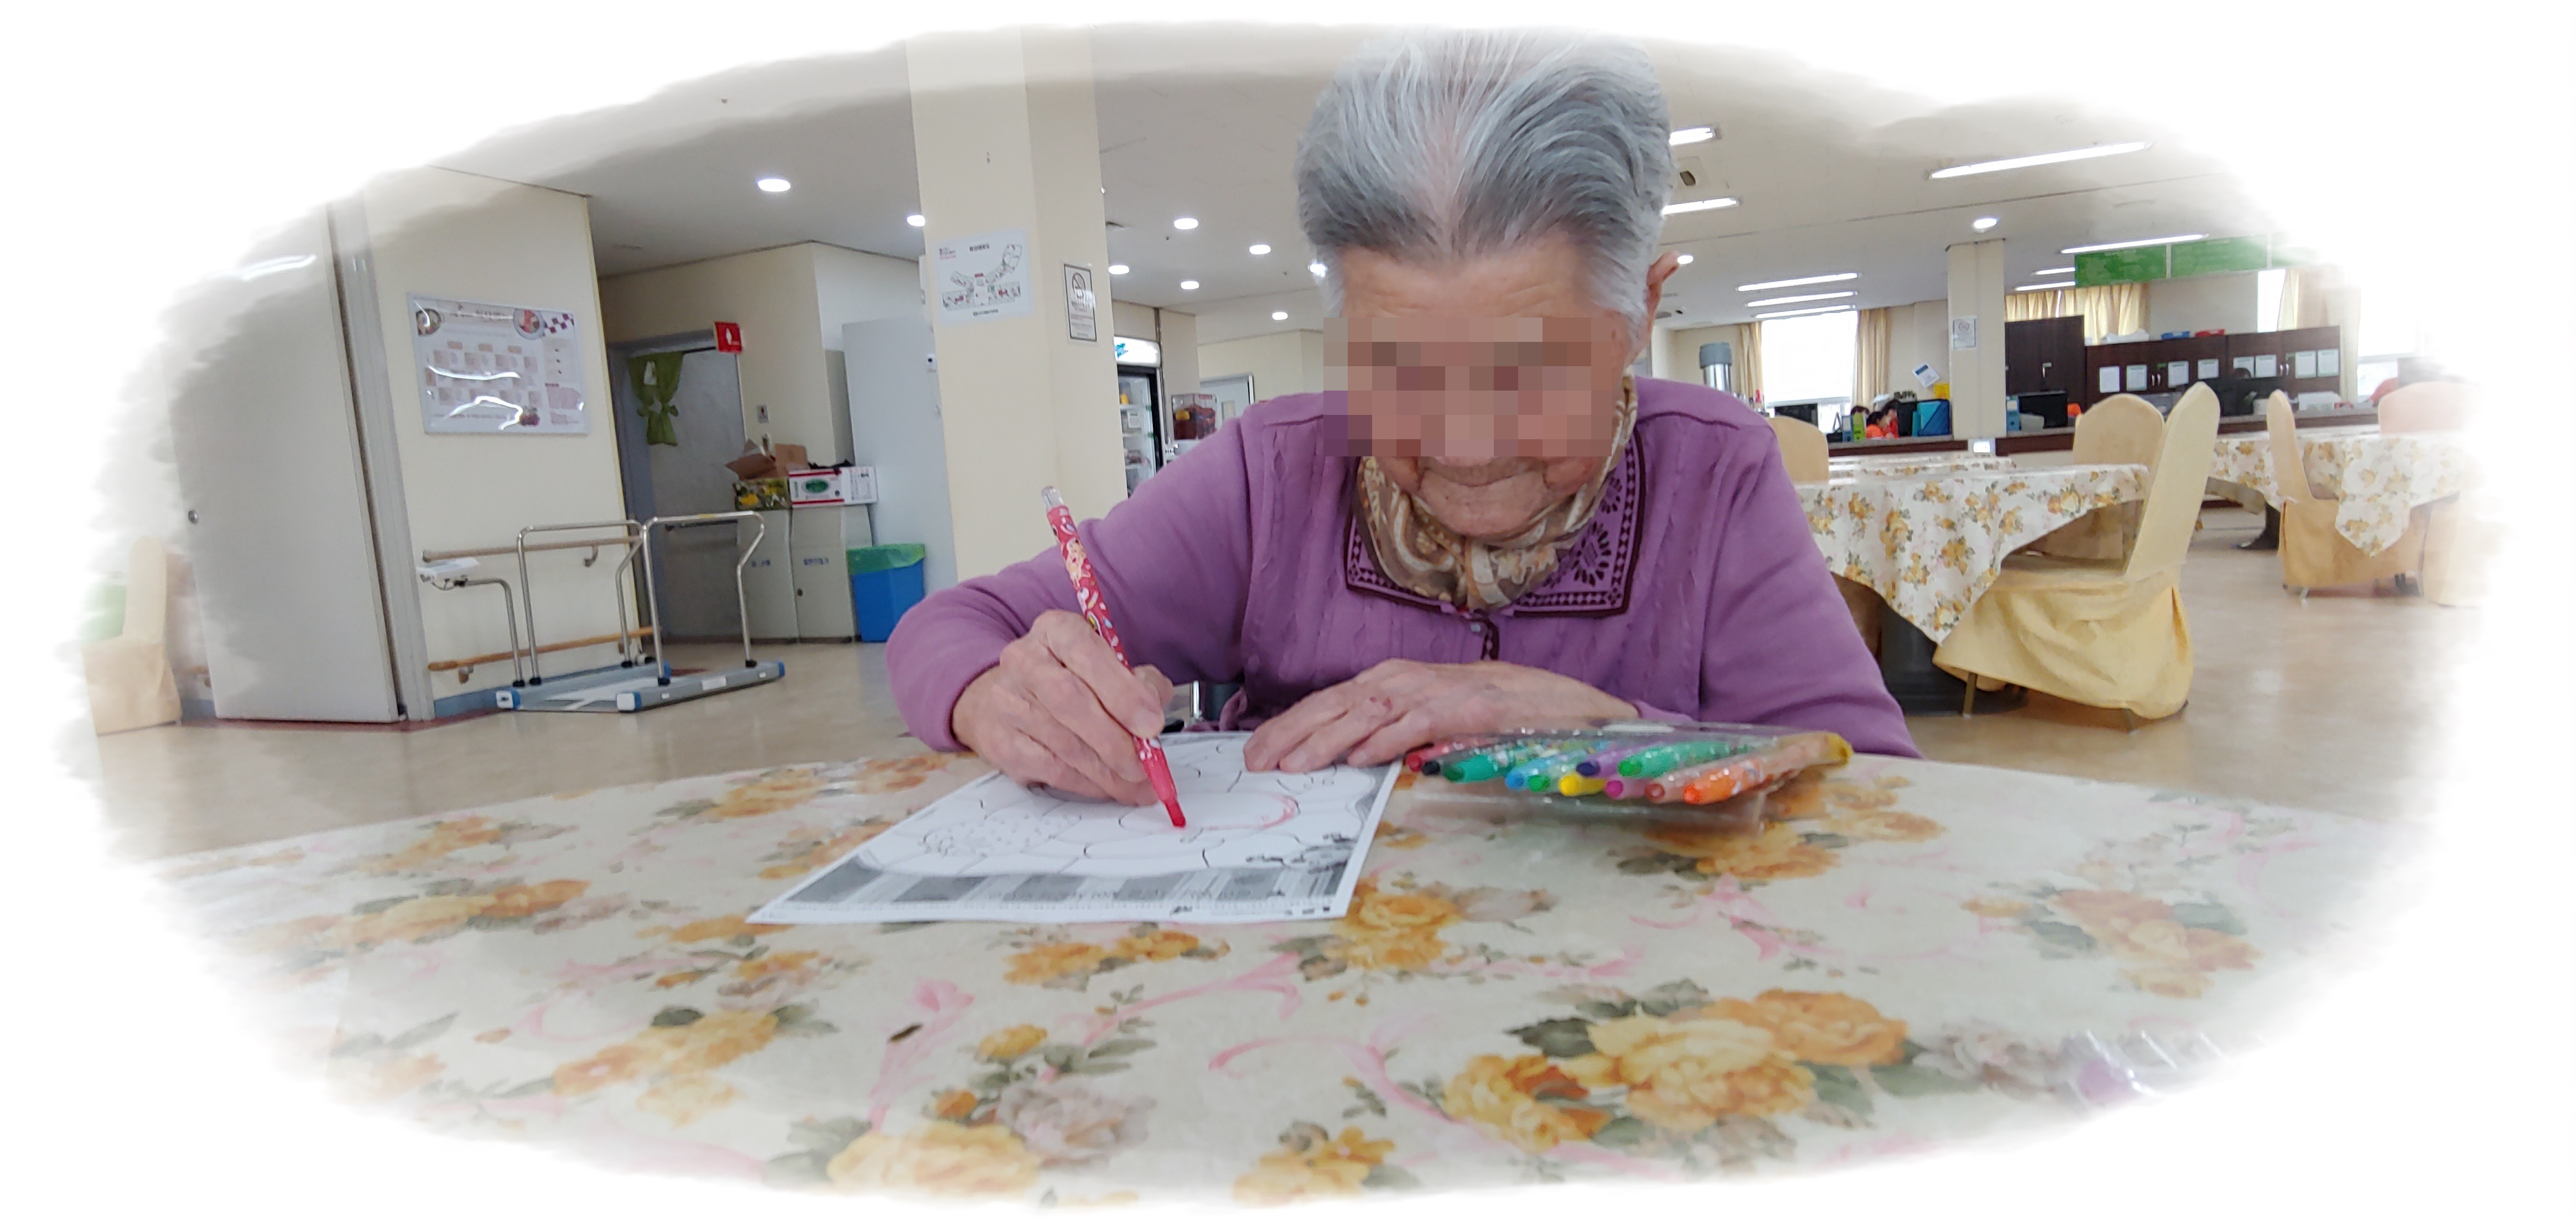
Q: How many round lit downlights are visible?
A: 10